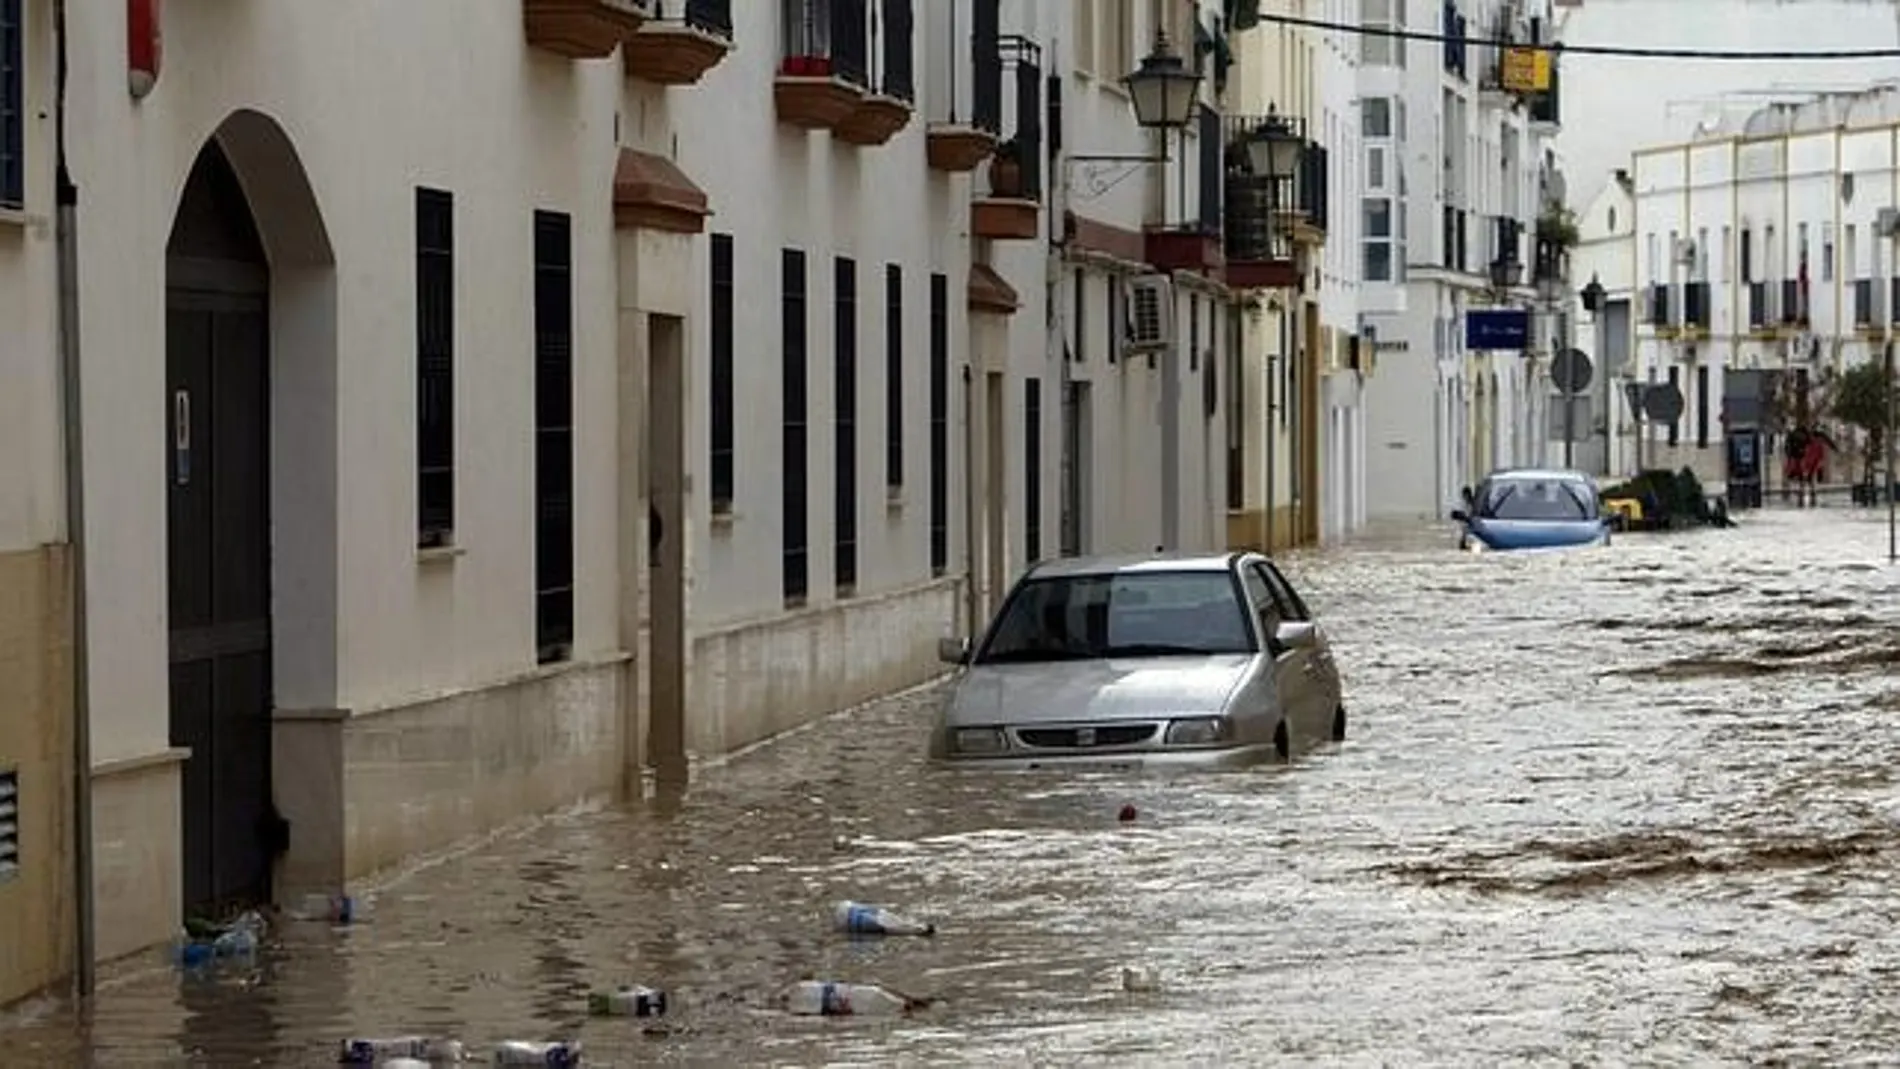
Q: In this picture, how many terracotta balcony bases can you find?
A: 6